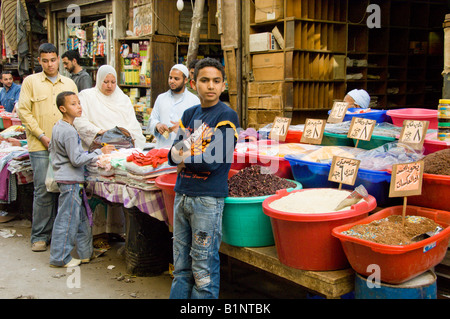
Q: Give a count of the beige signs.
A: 7